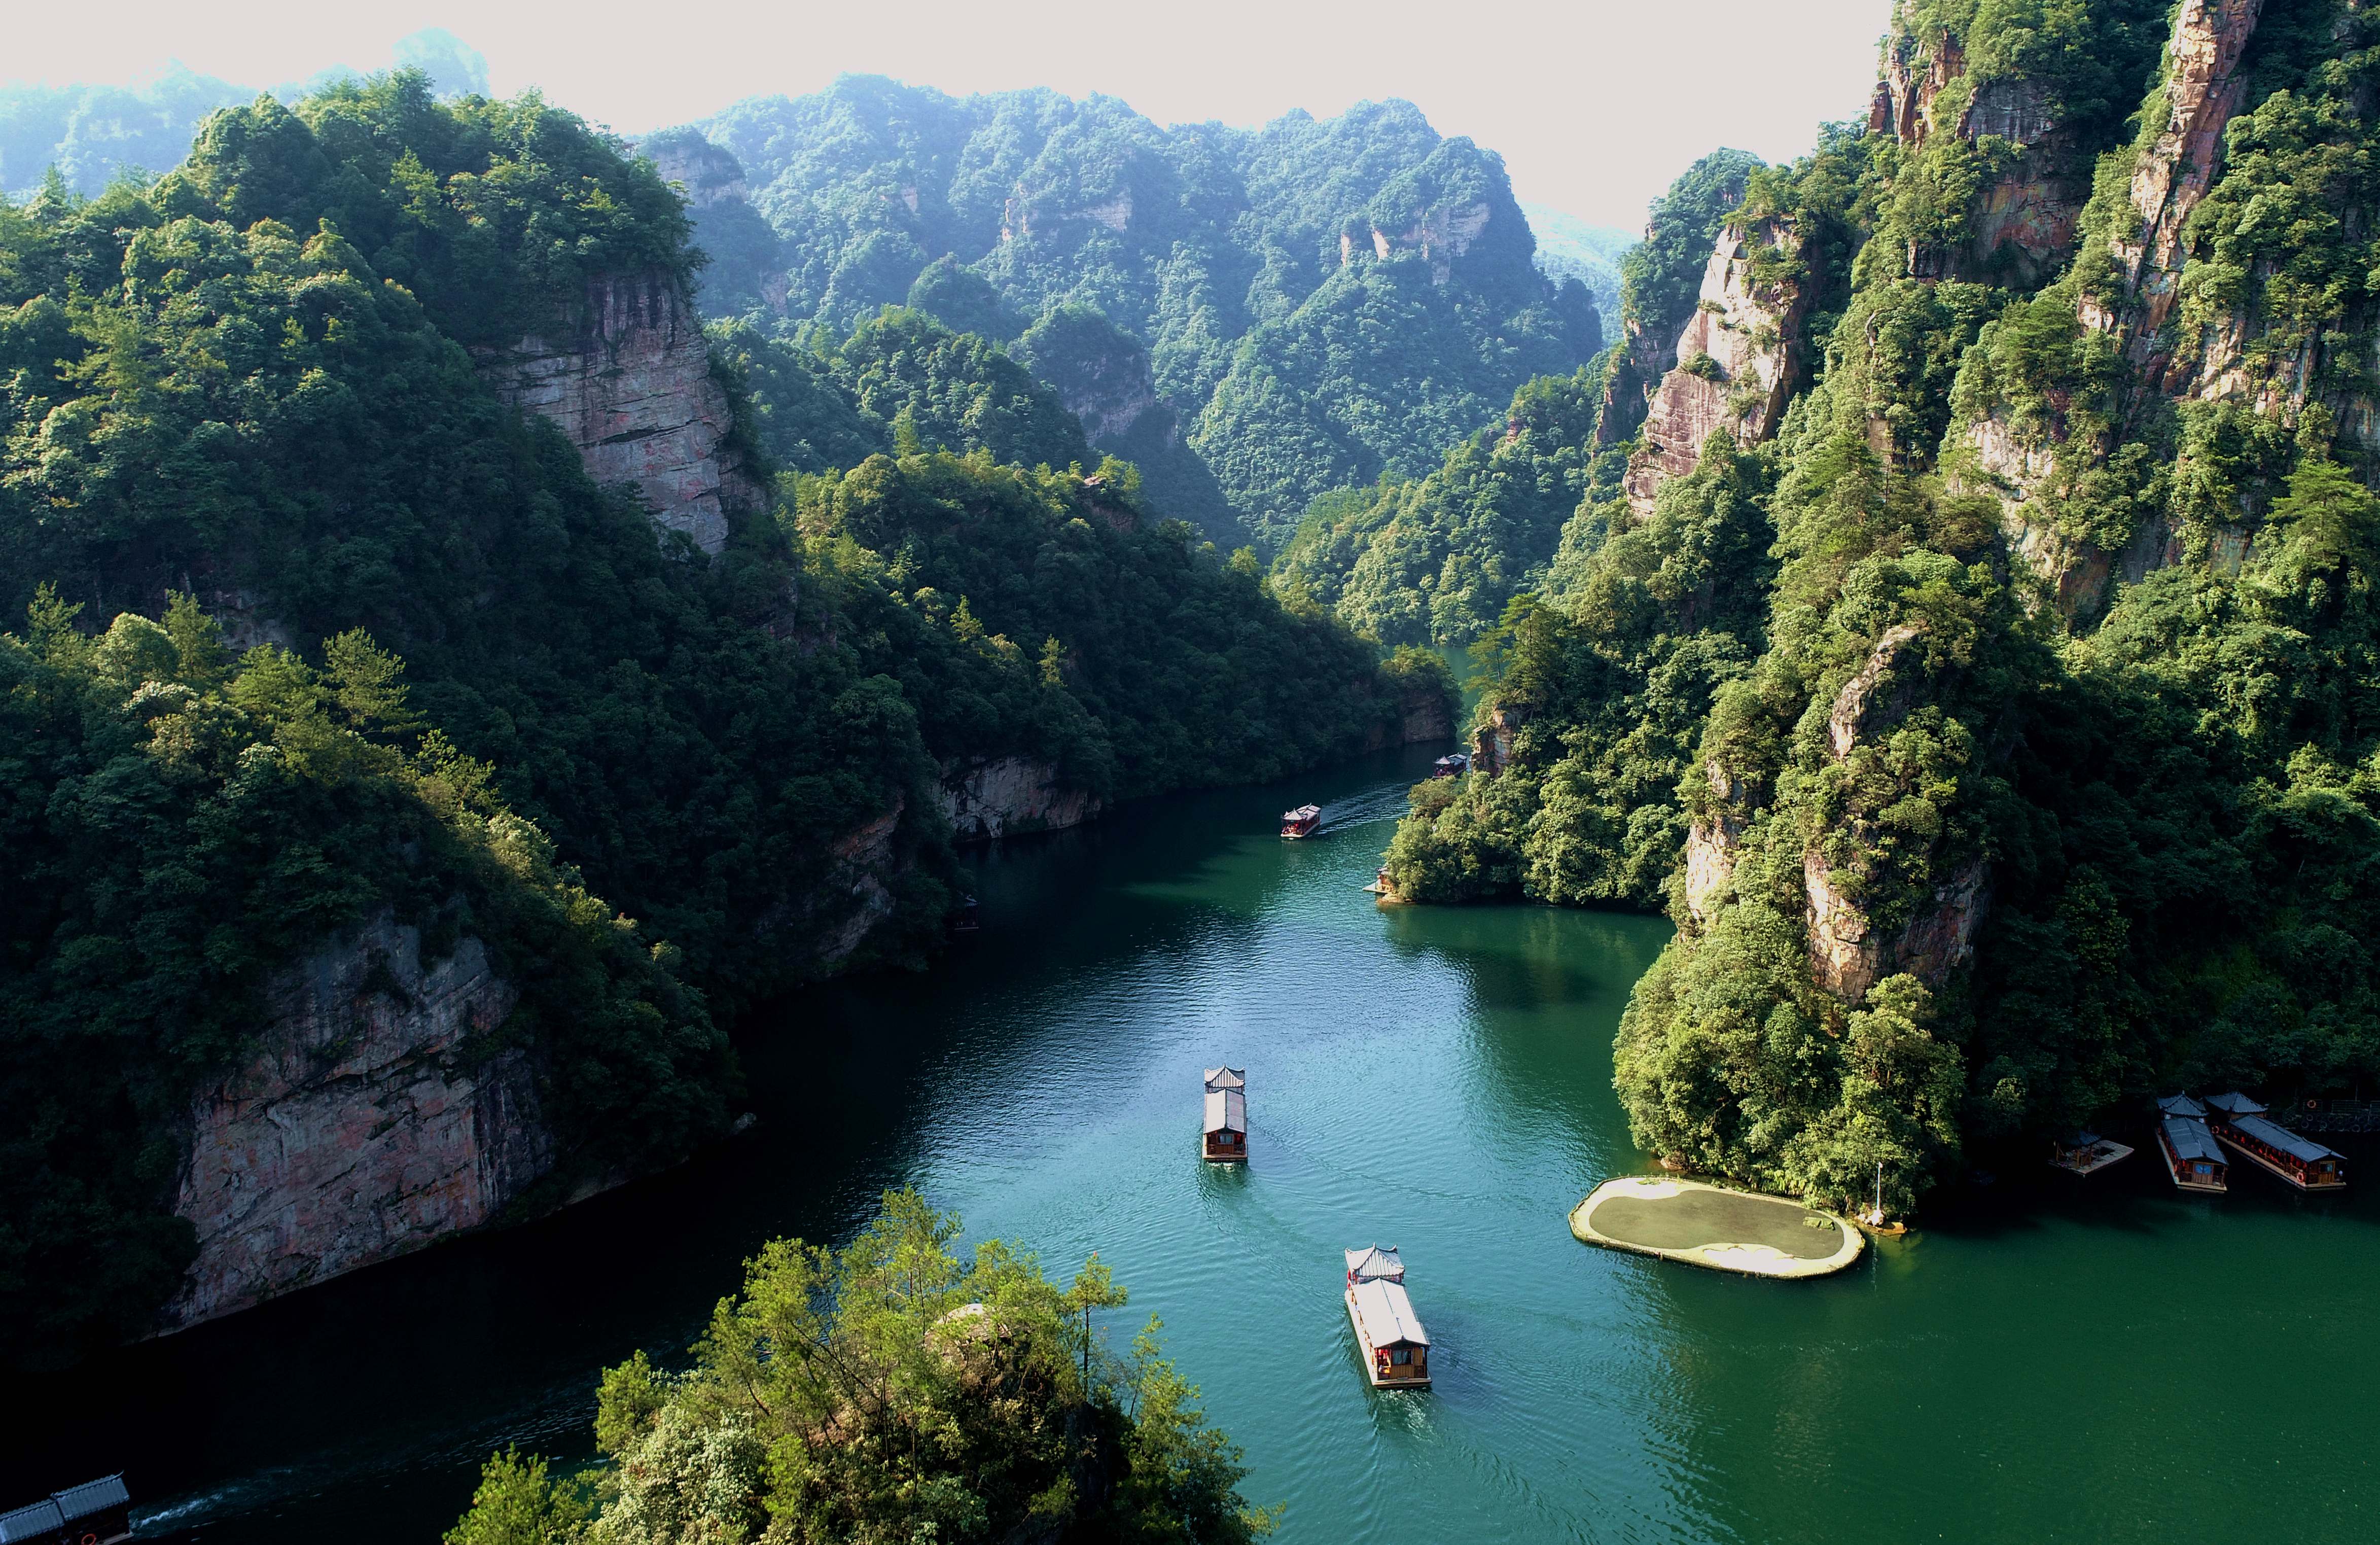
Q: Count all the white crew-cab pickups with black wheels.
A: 0